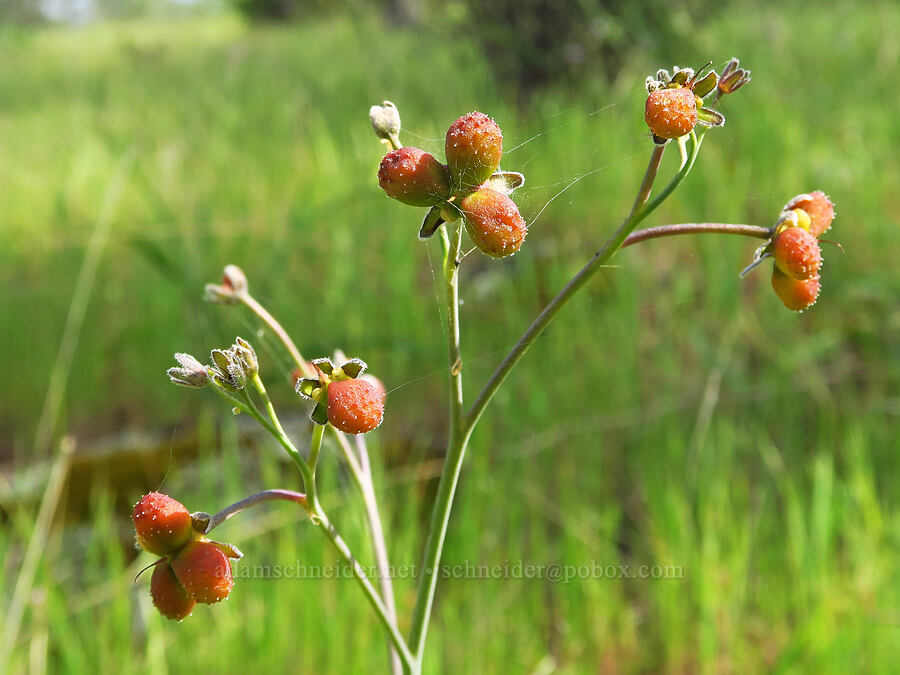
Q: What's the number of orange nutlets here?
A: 11